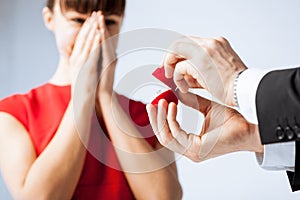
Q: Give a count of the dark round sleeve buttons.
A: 3